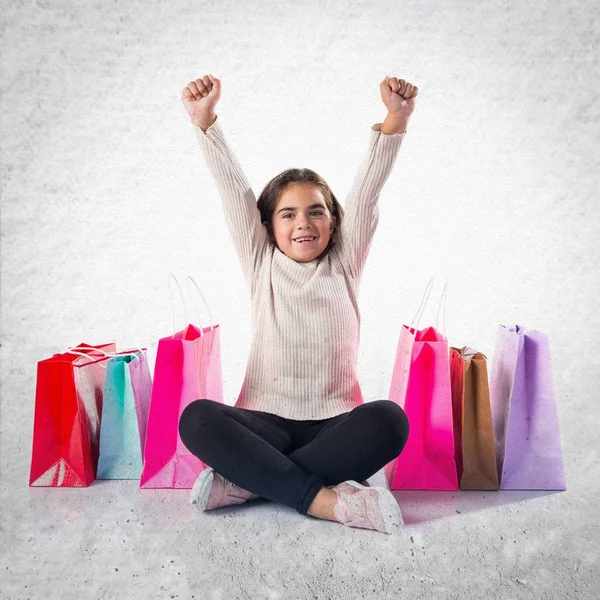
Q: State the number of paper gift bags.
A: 6